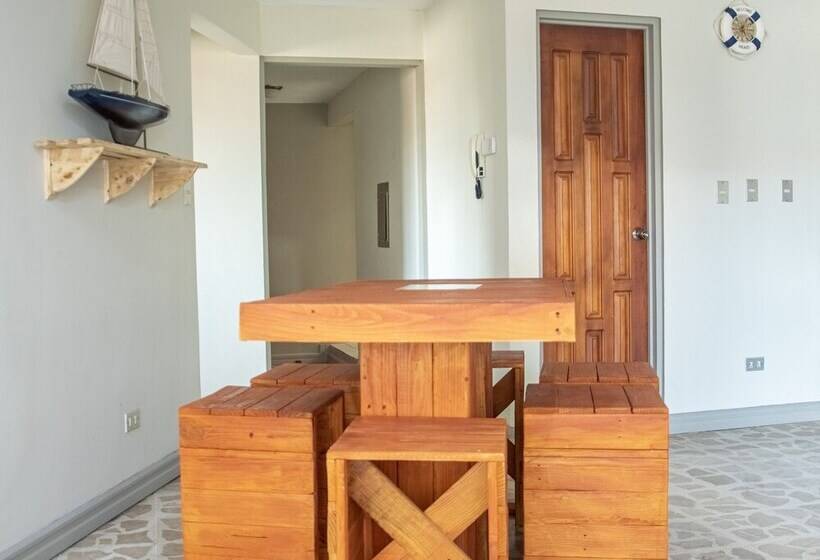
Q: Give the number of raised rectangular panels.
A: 9